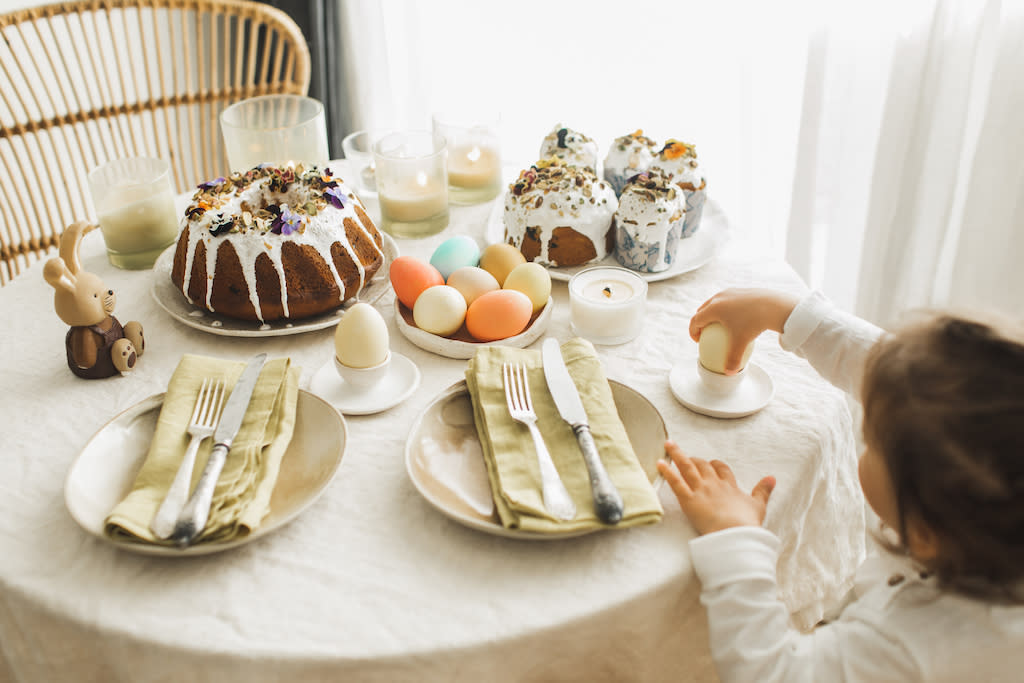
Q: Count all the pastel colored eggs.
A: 9